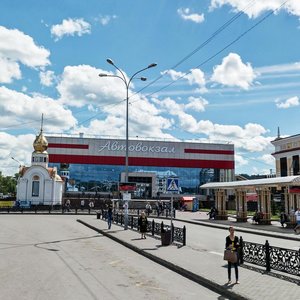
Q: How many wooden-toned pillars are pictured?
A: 4